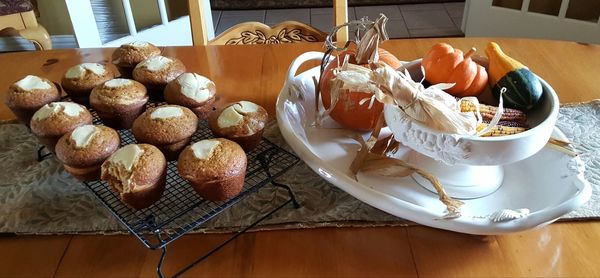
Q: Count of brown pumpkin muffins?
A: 12